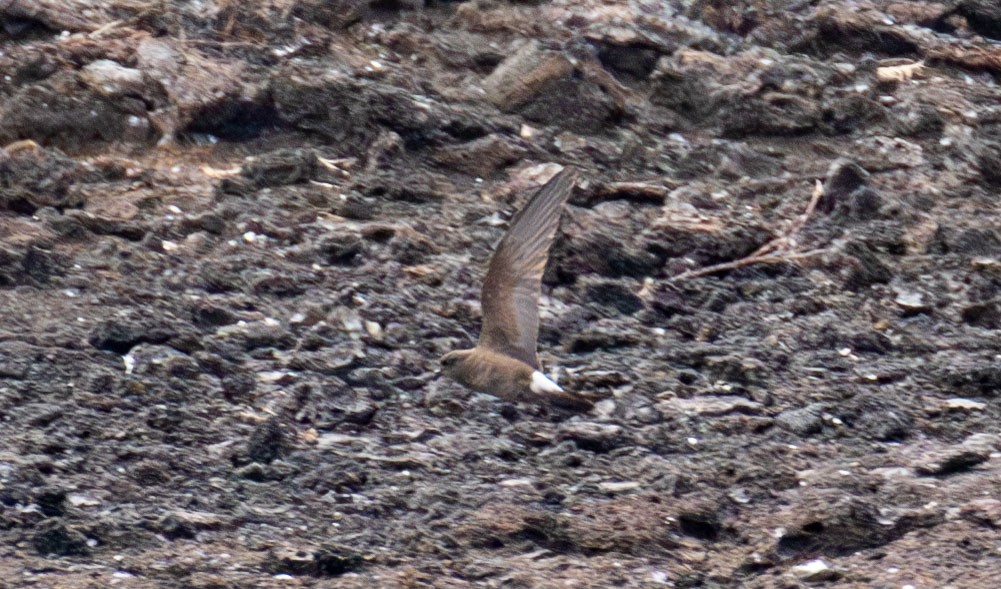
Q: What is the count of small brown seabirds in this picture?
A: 1